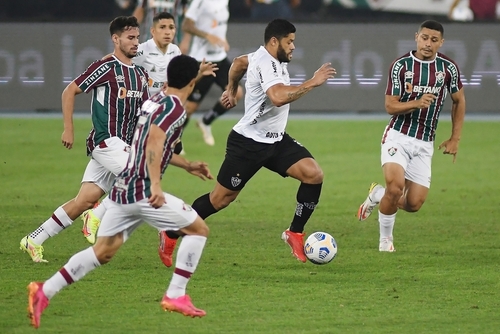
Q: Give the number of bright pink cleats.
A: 2